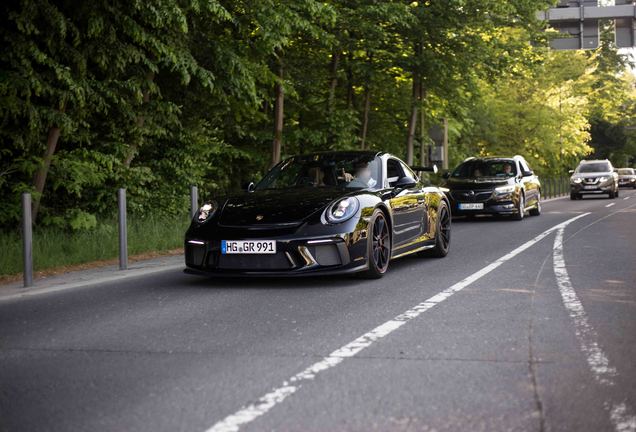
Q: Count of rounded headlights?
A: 2